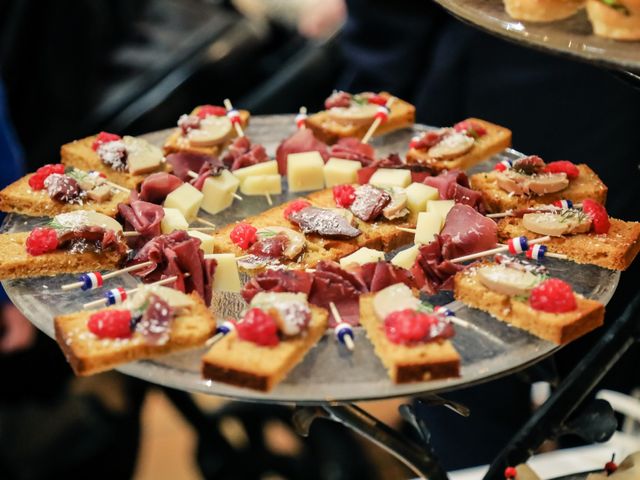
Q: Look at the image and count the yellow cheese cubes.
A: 15